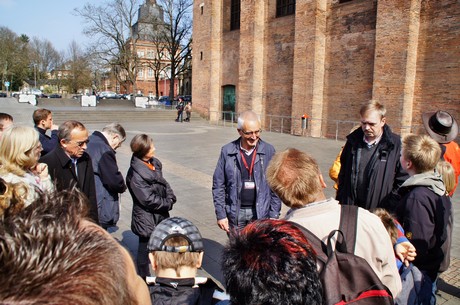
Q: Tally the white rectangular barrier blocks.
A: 3